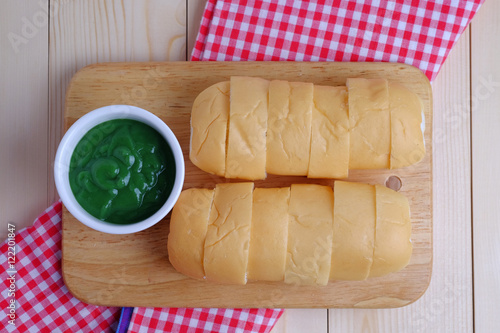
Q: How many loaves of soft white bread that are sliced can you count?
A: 2